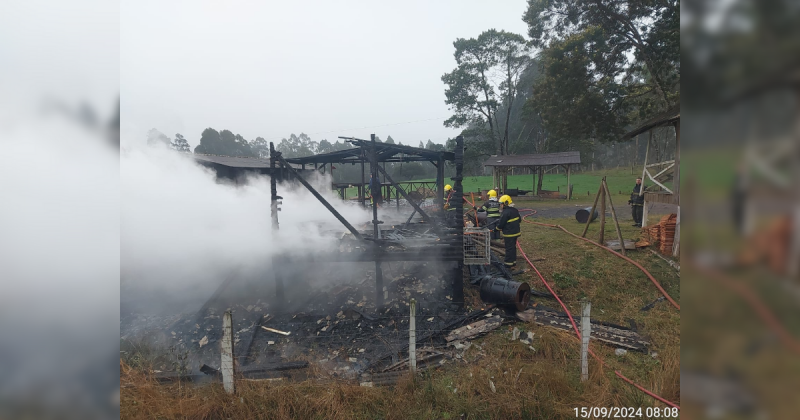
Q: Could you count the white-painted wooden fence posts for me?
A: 3